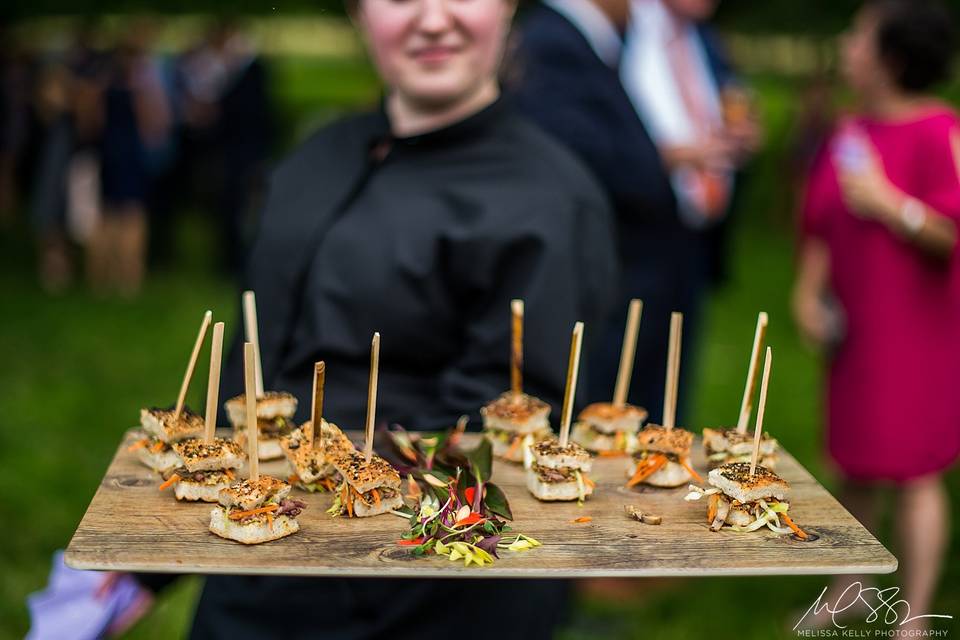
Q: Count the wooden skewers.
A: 12